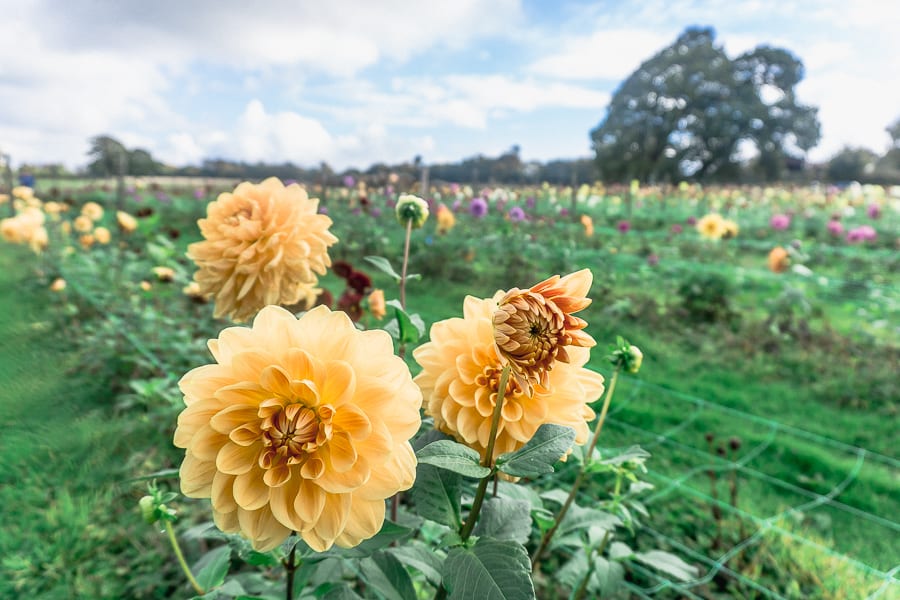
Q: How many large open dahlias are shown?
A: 3